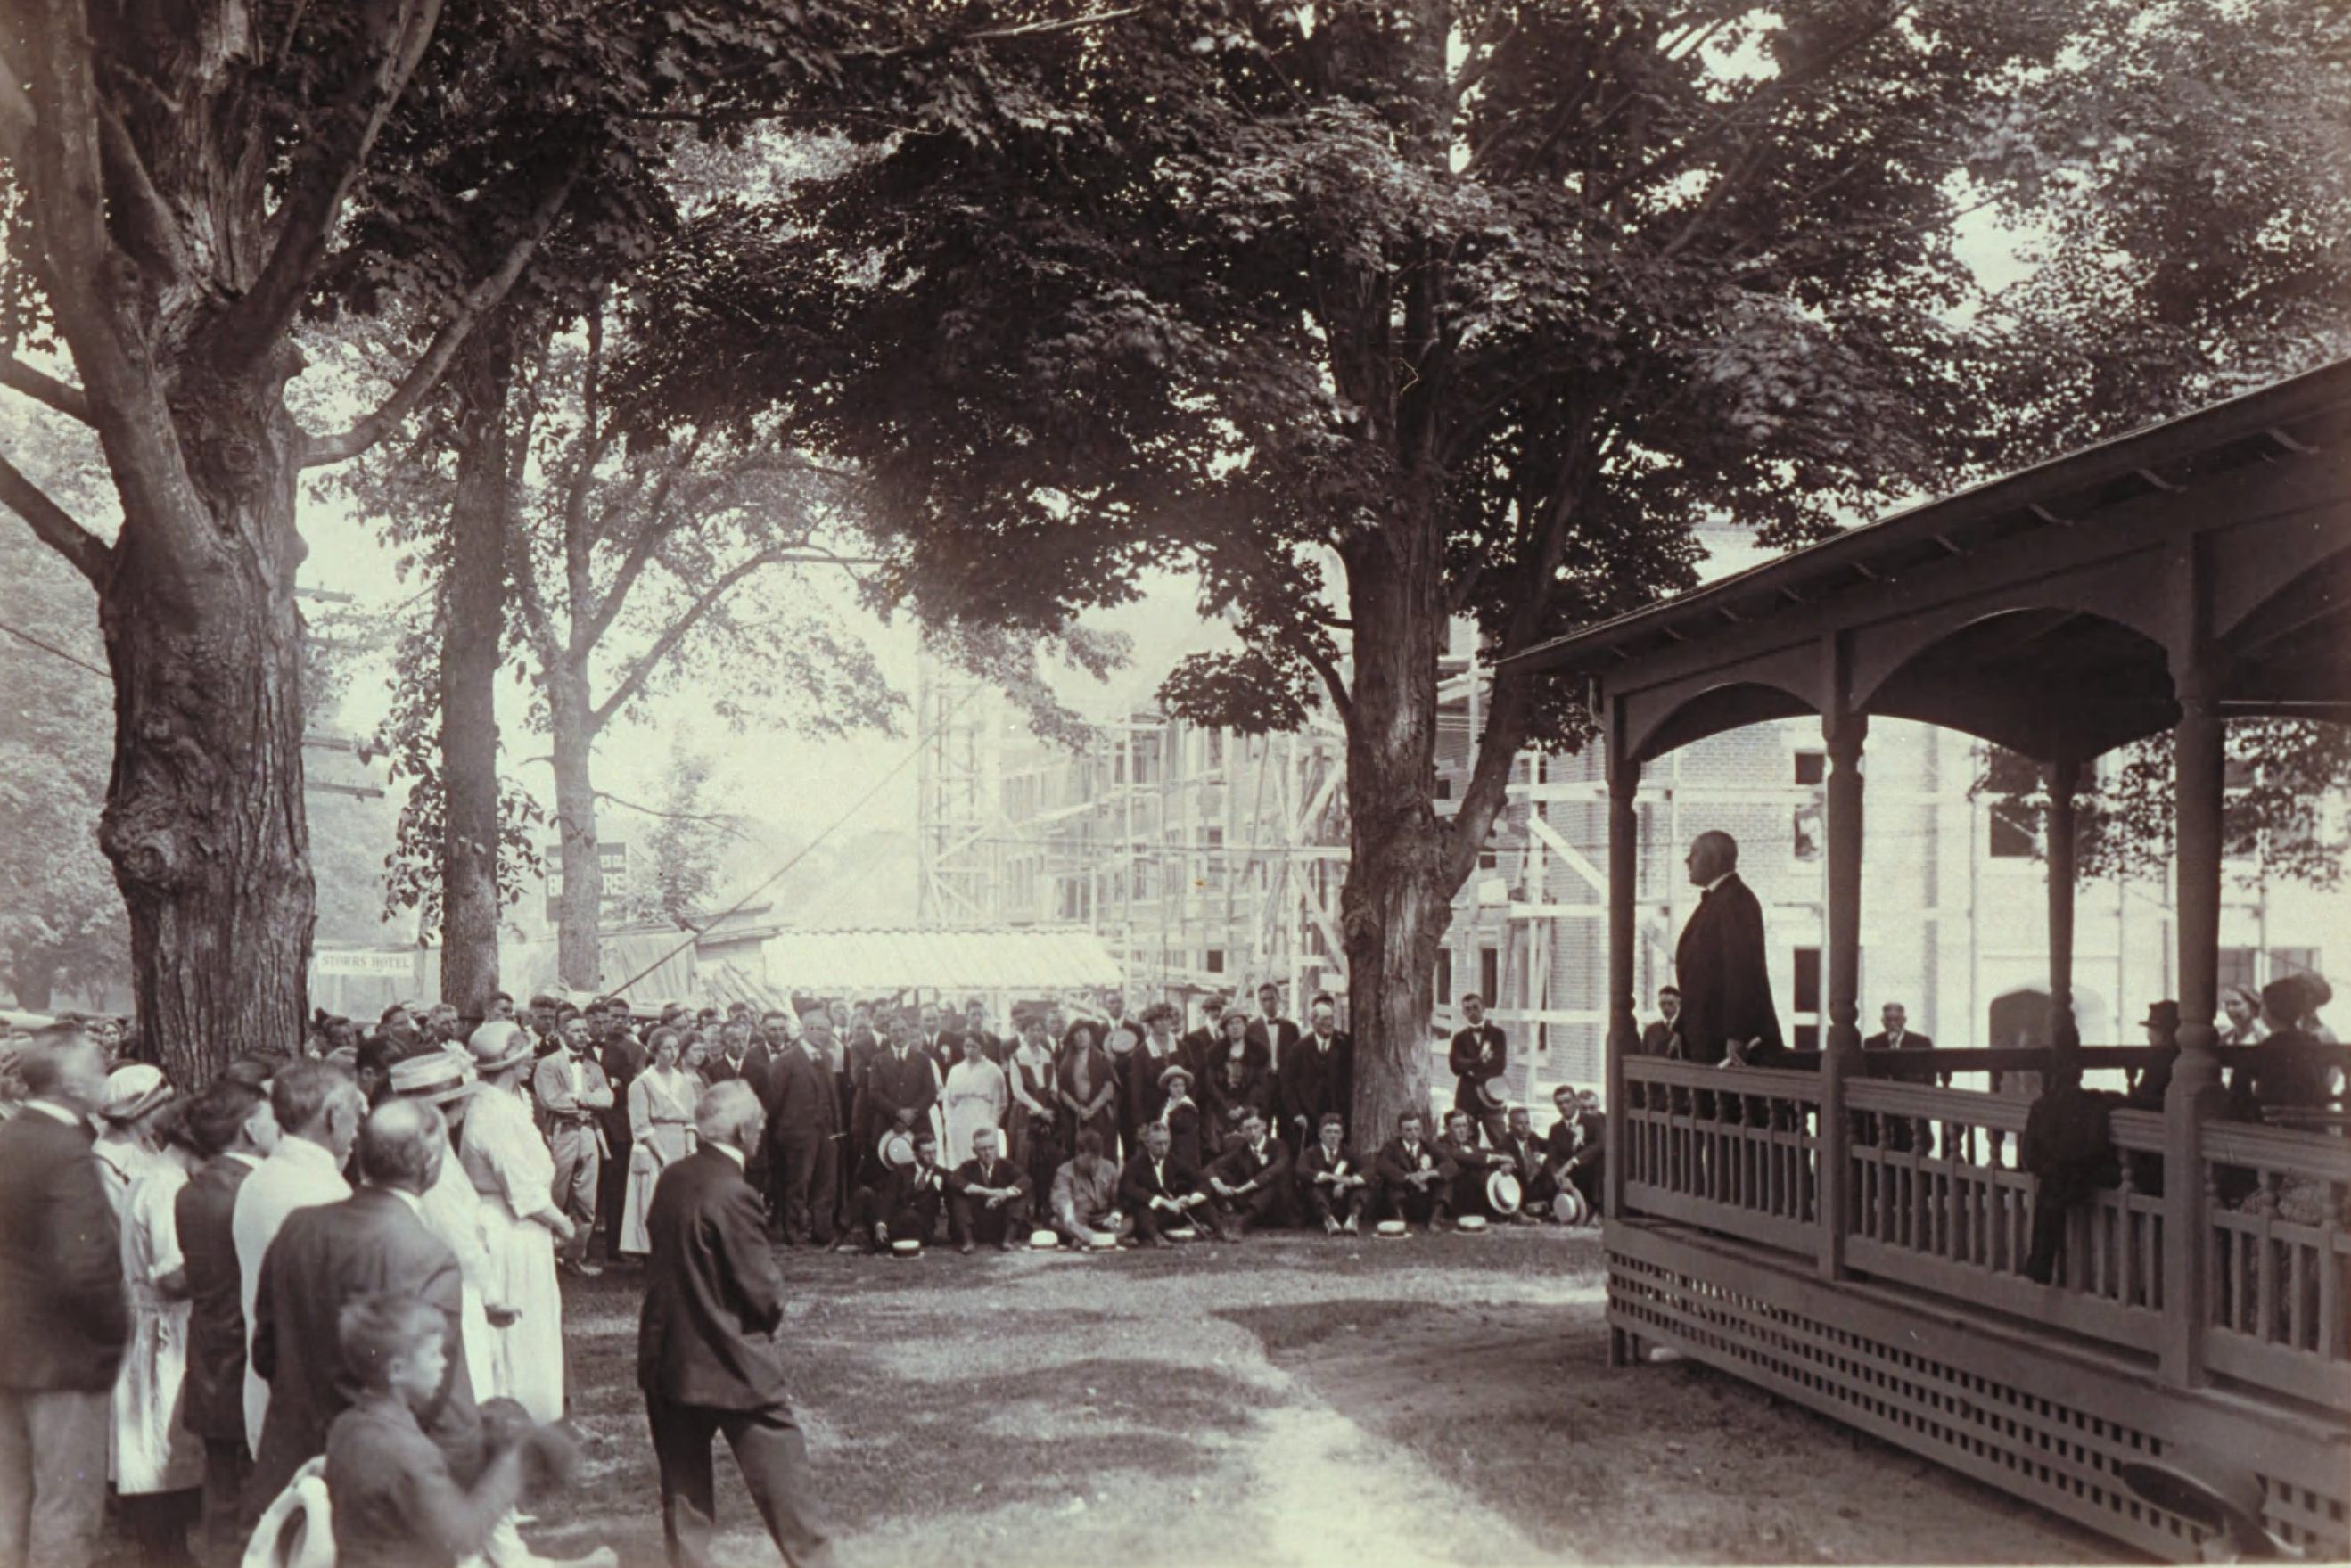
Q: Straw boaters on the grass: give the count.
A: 6